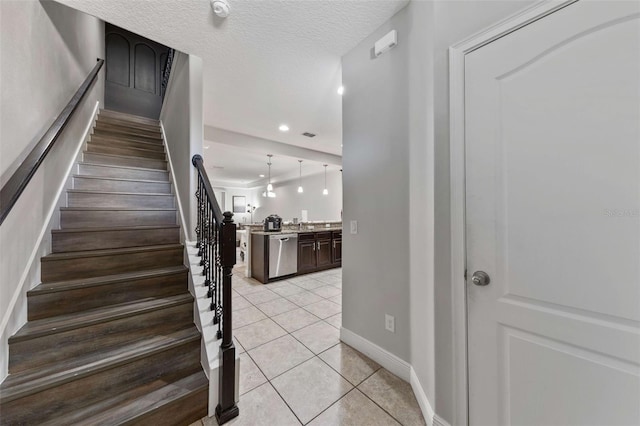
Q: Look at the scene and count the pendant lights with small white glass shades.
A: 3